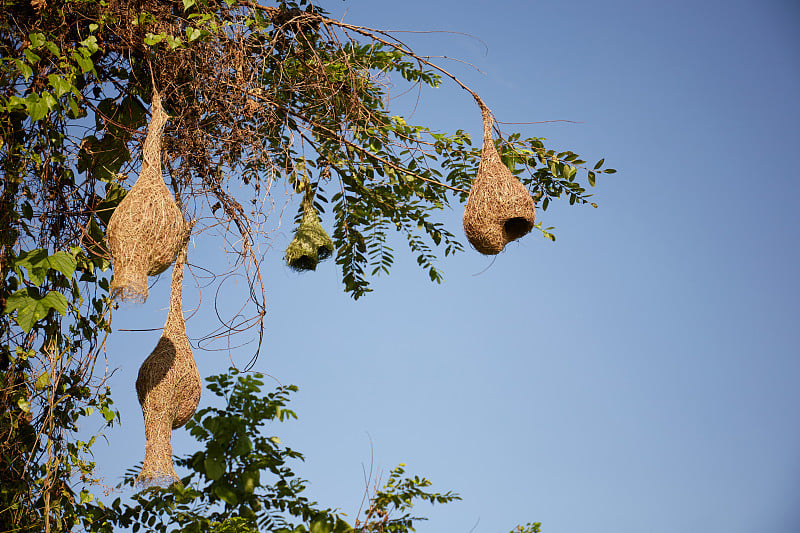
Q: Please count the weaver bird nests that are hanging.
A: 4